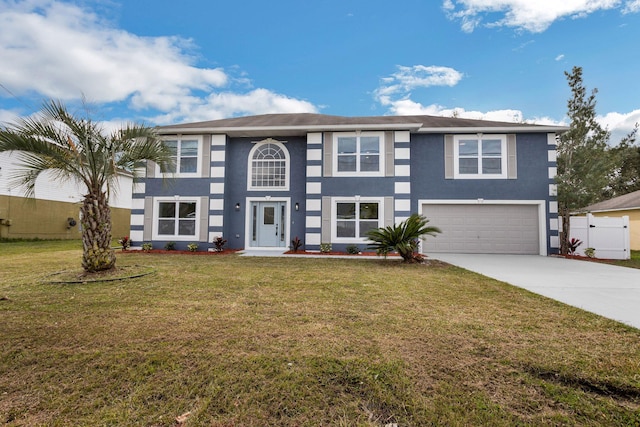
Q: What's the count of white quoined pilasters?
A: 5